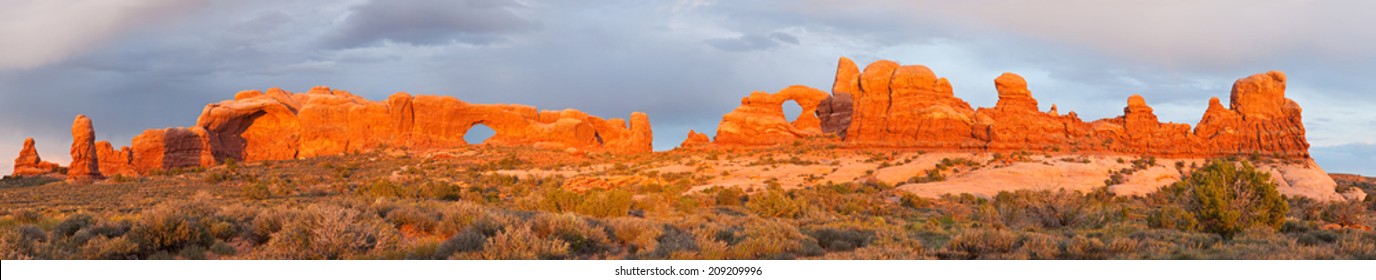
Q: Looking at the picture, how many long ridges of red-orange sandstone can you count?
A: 2